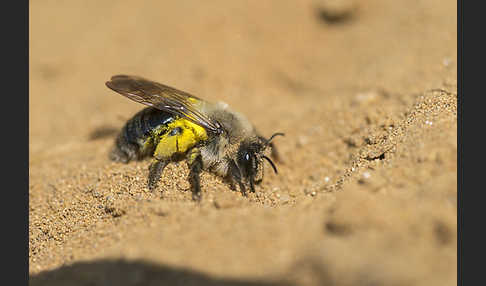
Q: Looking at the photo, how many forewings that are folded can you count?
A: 2